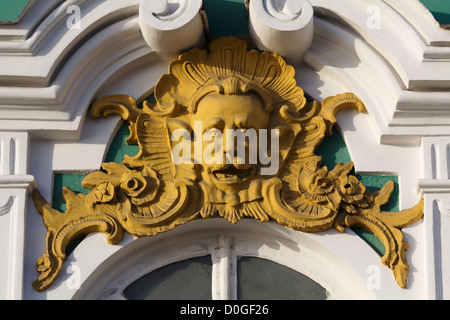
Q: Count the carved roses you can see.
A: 4